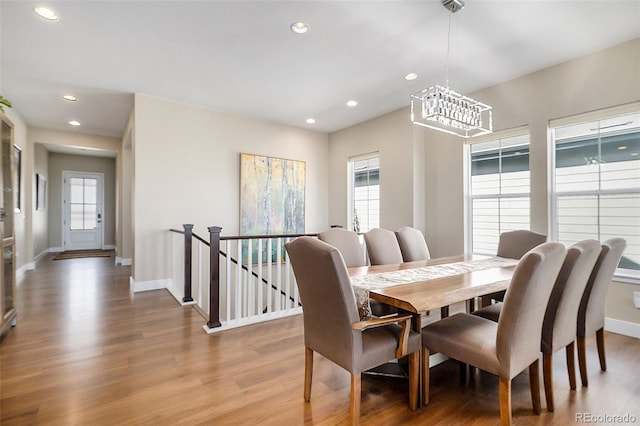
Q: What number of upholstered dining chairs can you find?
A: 8